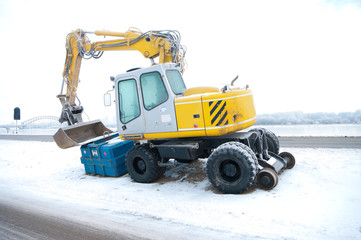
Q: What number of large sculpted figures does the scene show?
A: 0